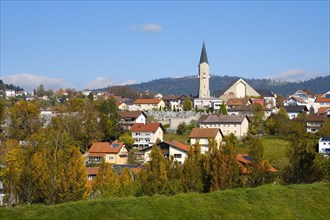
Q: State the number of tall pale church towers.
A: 1